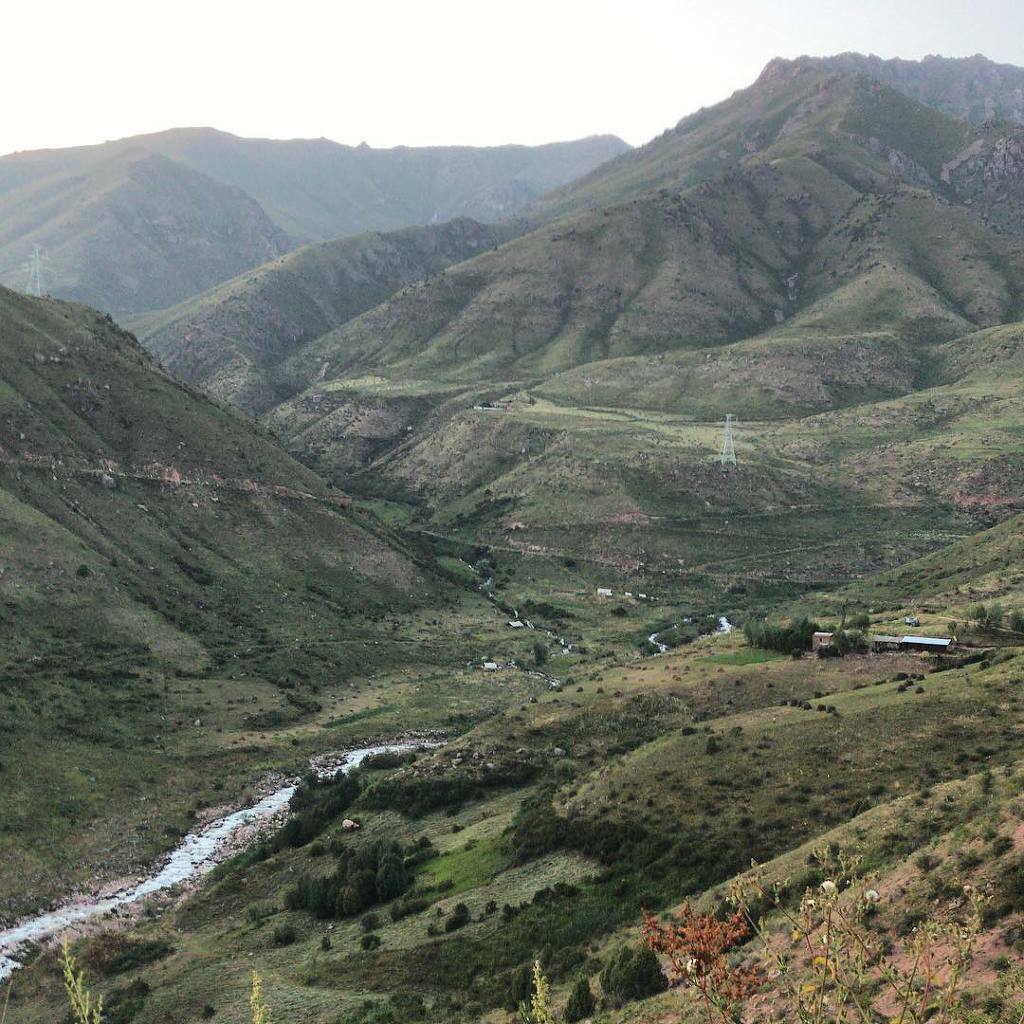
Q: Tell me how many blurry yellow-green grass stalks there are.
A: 3